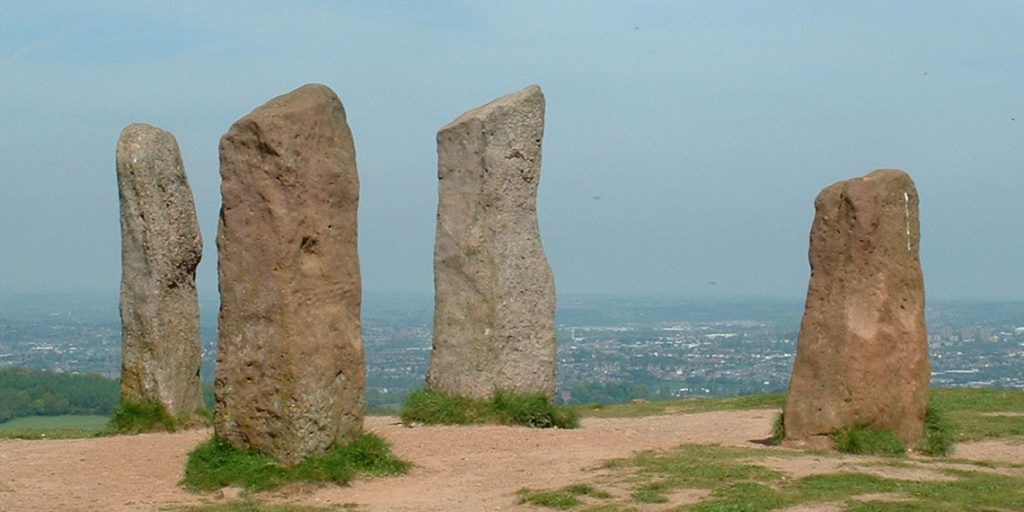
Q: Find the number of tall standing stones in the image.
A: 4